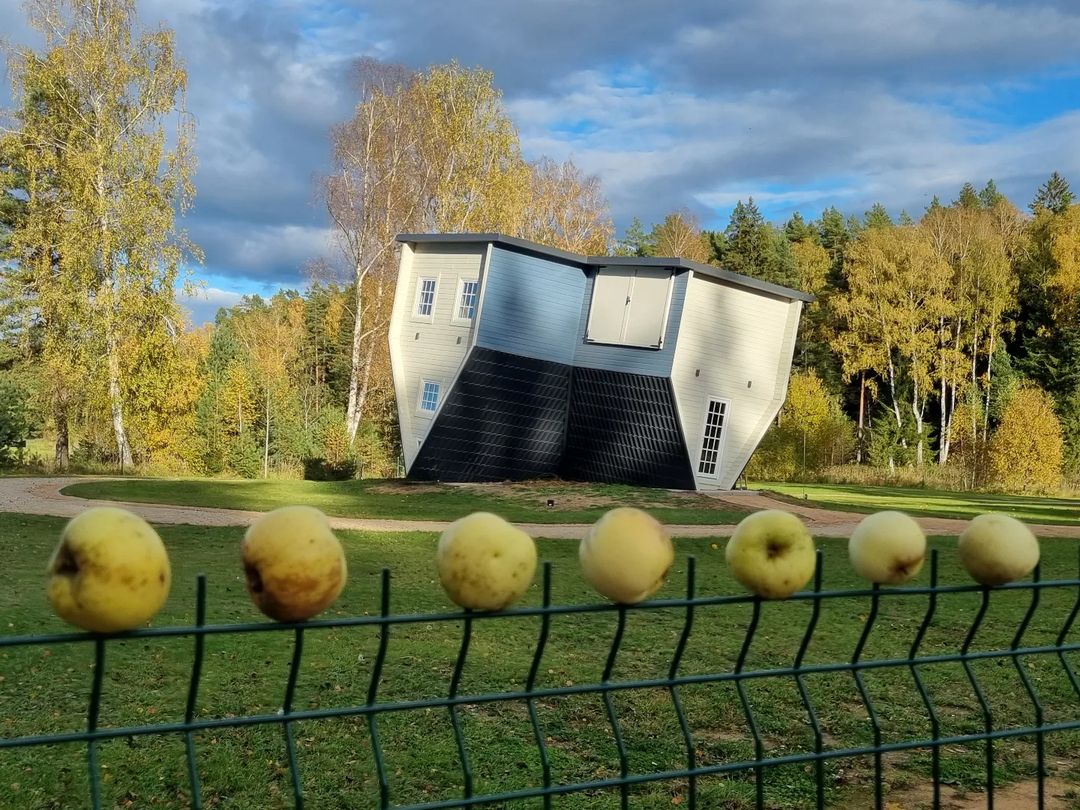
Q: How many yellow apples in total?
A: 7